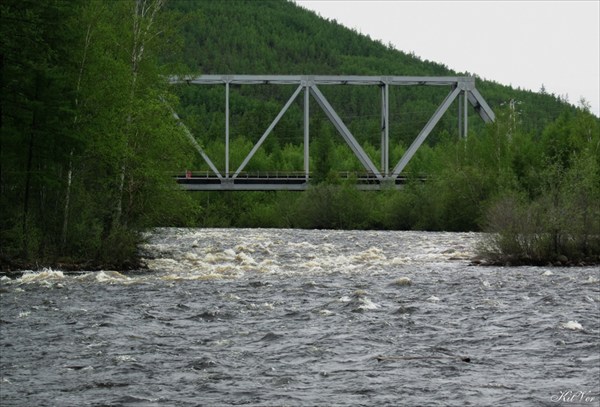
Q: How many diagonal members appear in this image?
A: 5